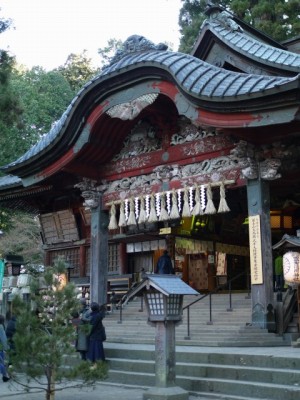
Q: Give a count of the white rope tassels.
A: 11